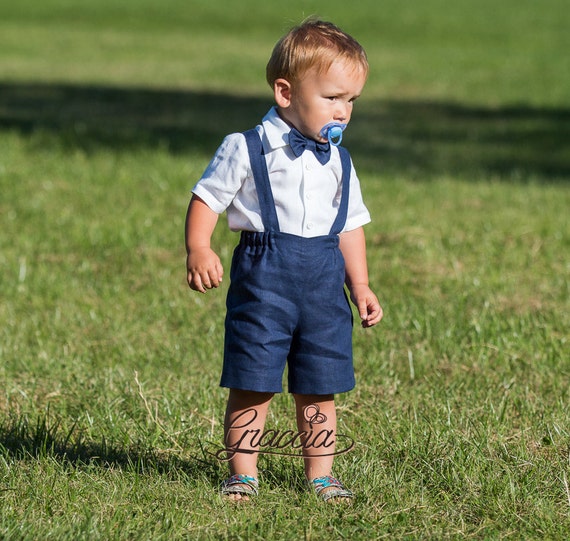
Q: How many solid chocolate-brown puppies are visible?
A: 0